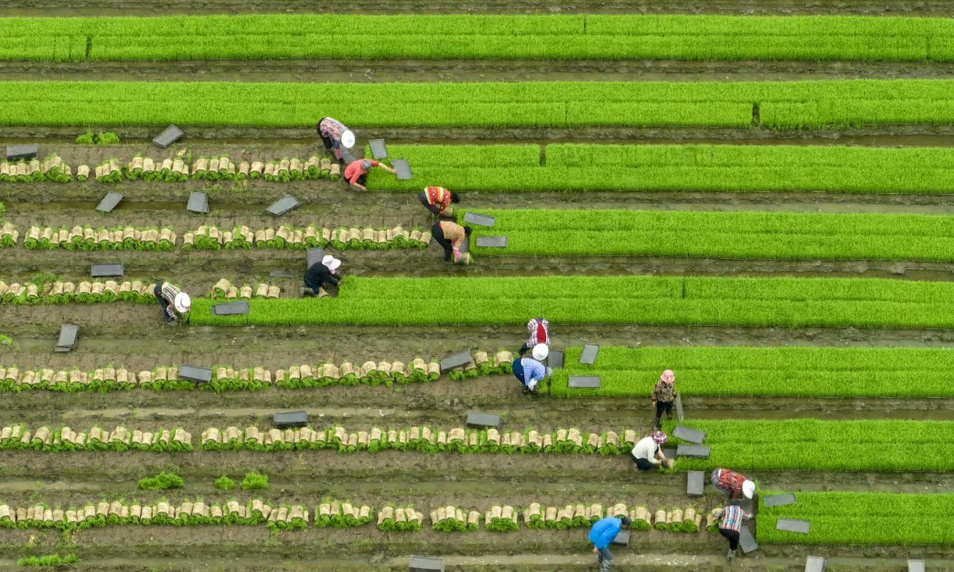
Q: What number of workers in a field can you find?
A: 13